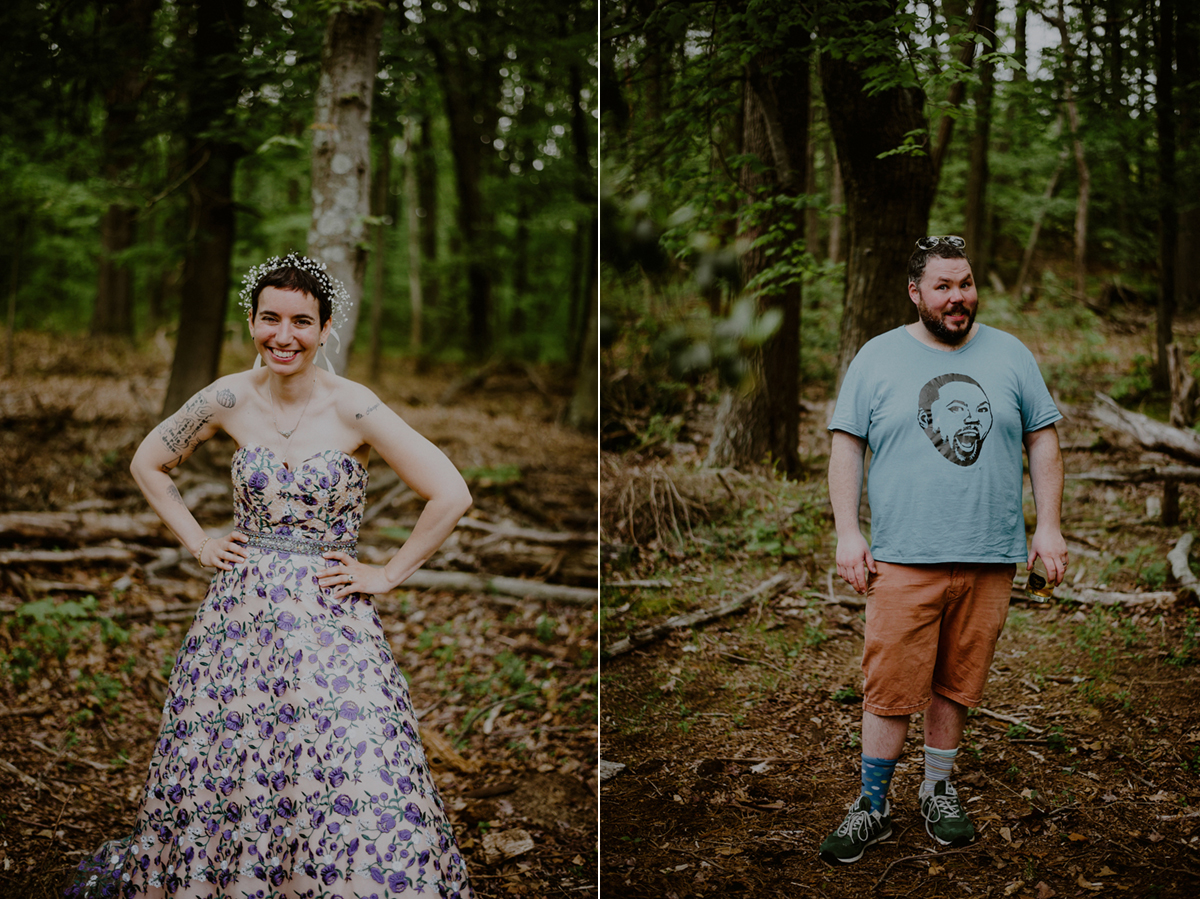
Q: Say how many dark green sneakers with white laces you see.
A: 2